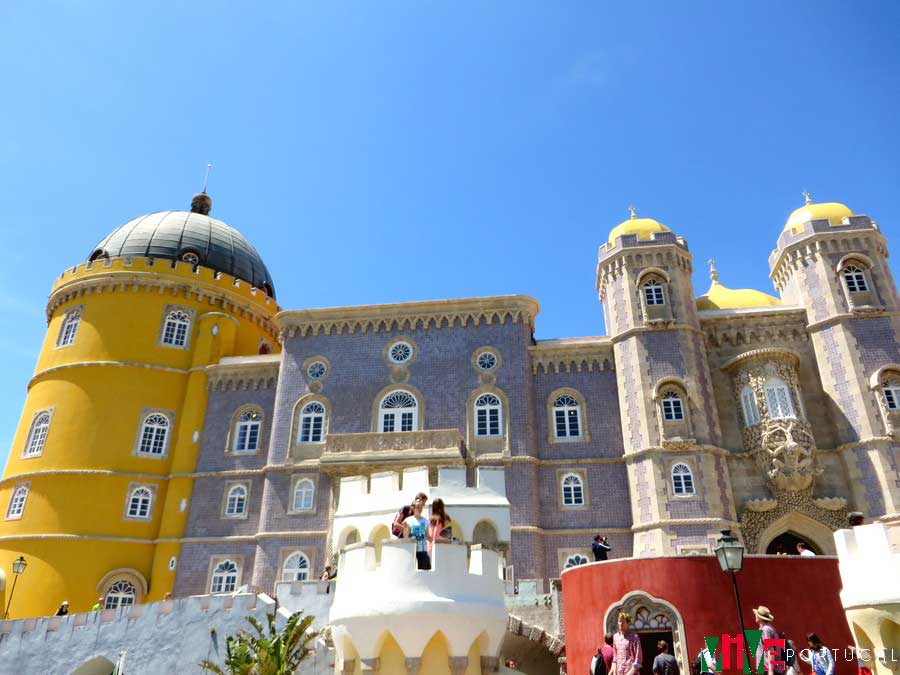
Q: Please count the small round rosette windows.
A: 3